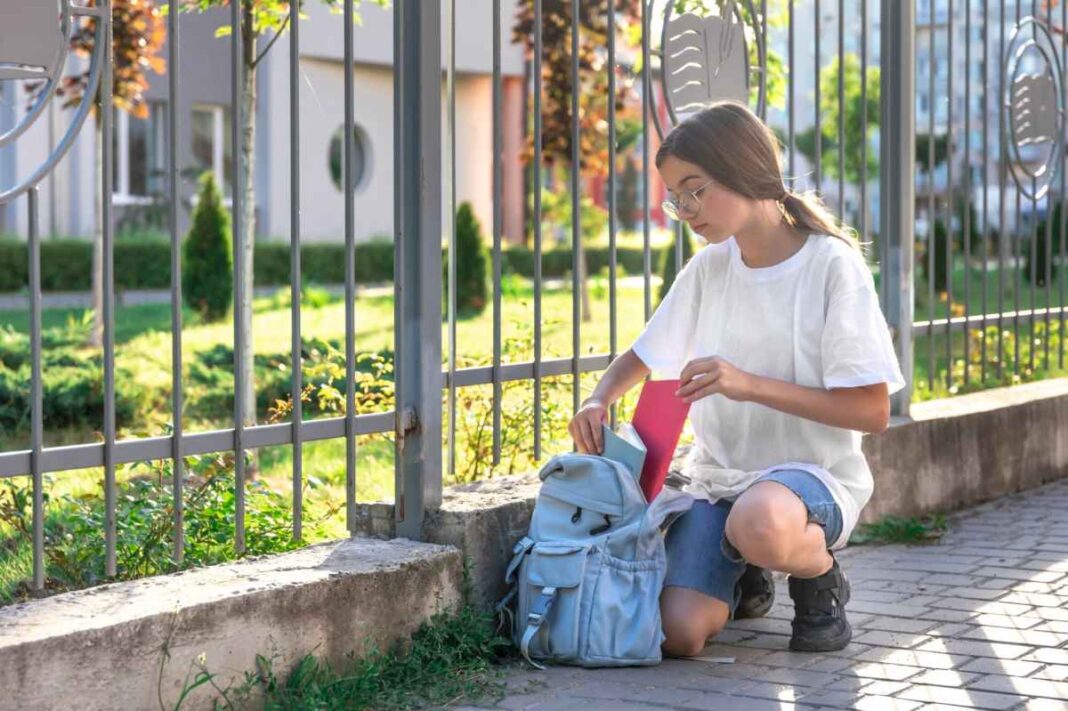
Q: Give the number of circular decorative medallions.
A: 3